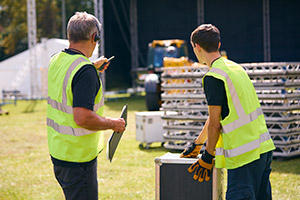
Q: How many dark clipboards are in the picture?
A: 1